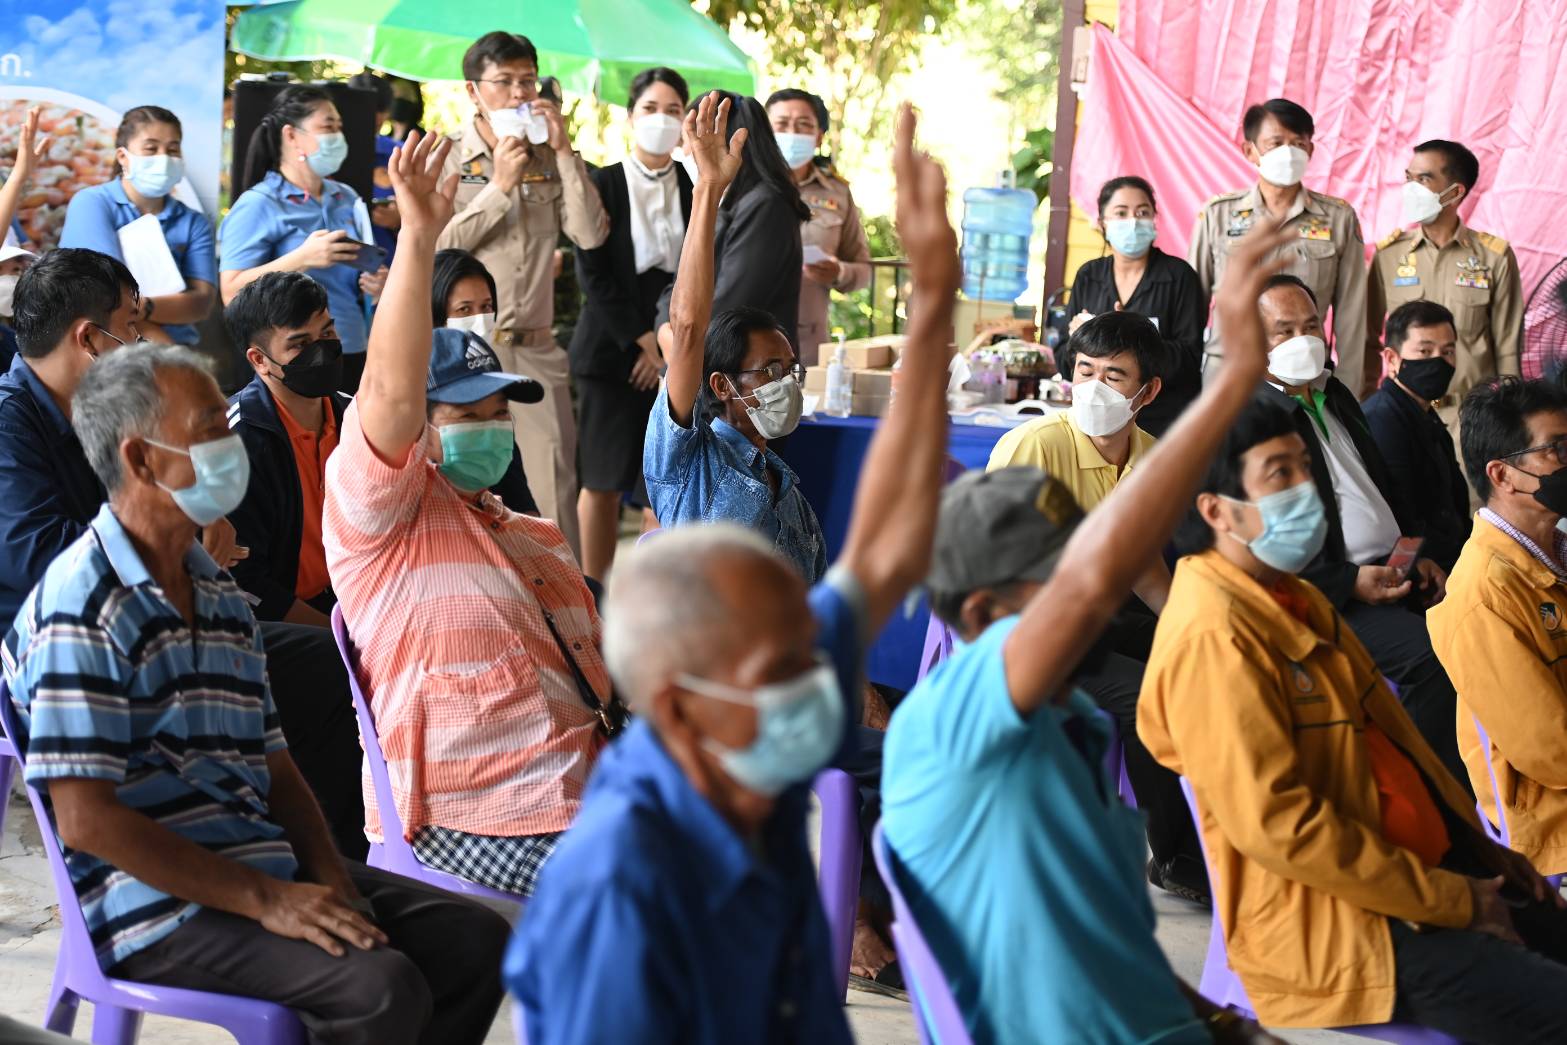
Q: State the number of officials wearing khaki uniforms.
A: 4